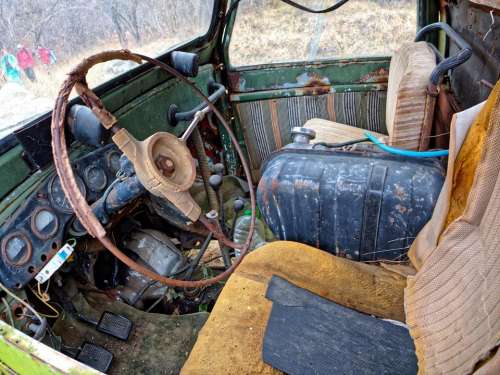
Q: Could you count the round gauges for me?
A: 5